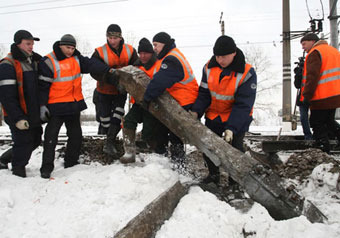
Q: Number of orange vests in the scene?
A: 7